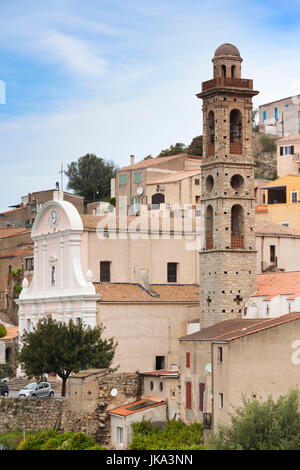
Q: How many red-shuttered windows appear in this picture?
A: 3